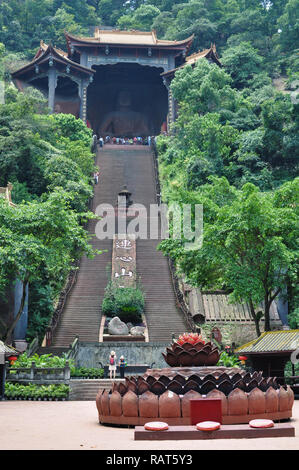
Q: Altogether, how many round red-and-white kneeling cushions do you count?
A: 3